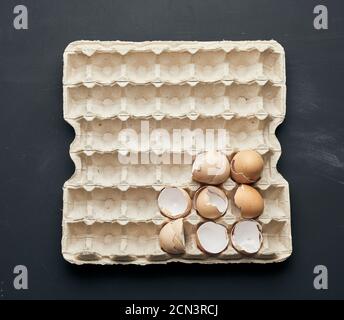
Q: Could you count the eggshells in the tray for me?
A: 8